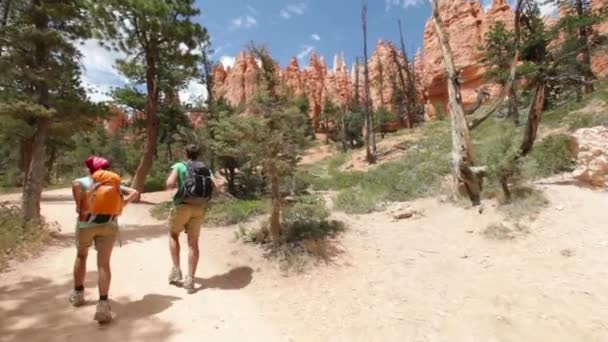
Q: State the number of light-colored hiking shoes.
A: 4